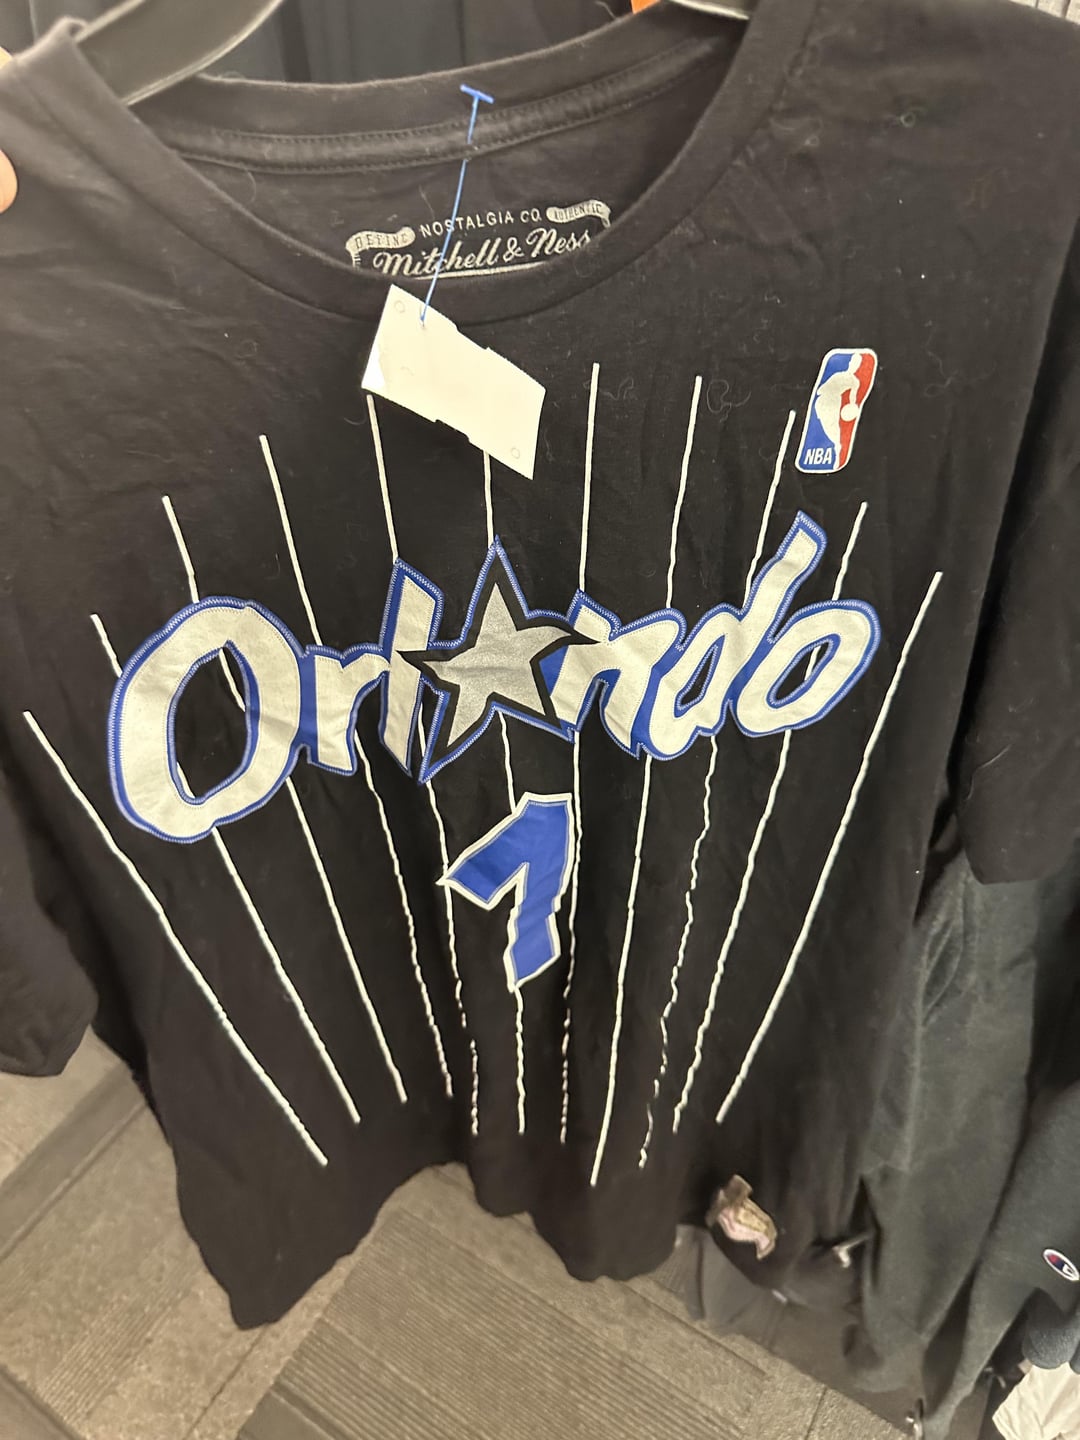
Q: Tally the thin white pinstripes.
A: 11